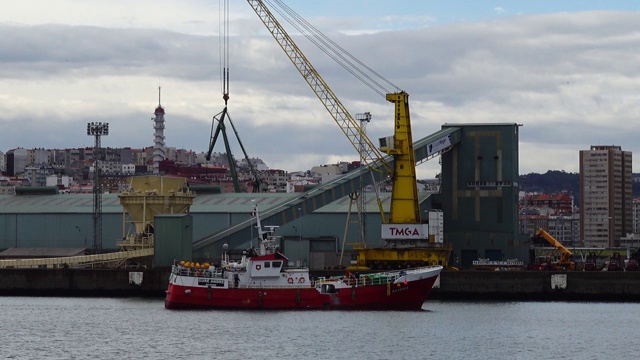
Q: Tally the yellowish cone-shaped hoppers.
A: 1